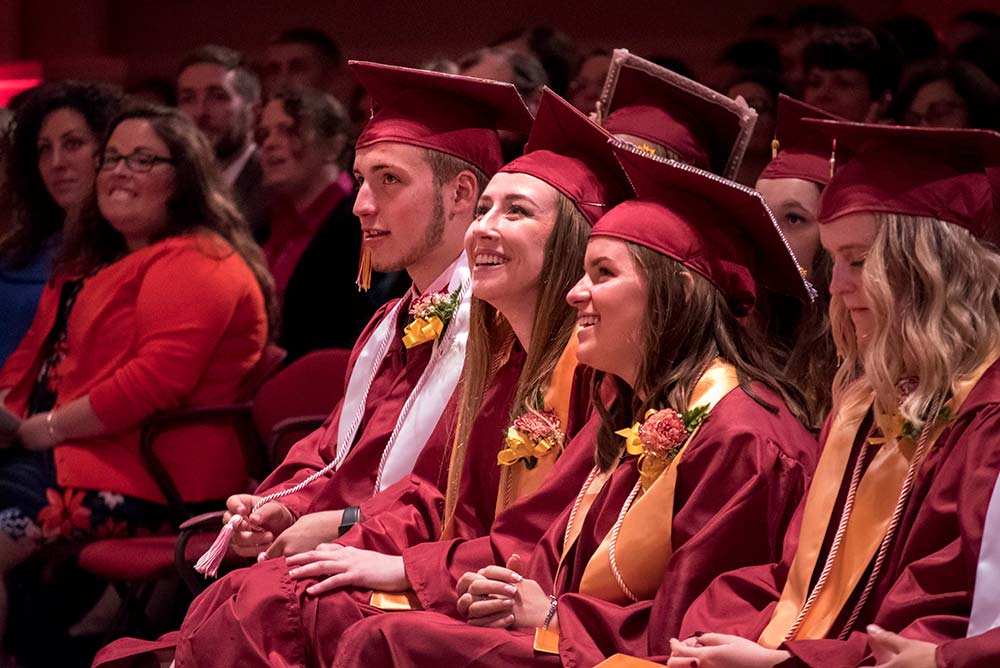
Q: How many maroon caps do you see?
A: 6